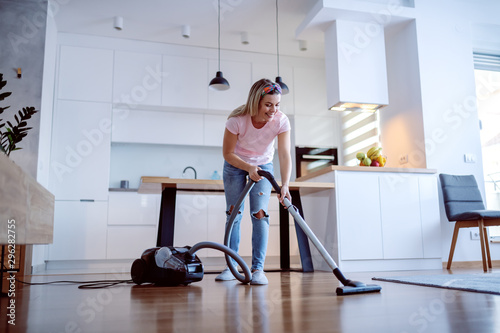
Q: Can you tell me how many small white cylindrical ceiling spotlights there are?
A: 4